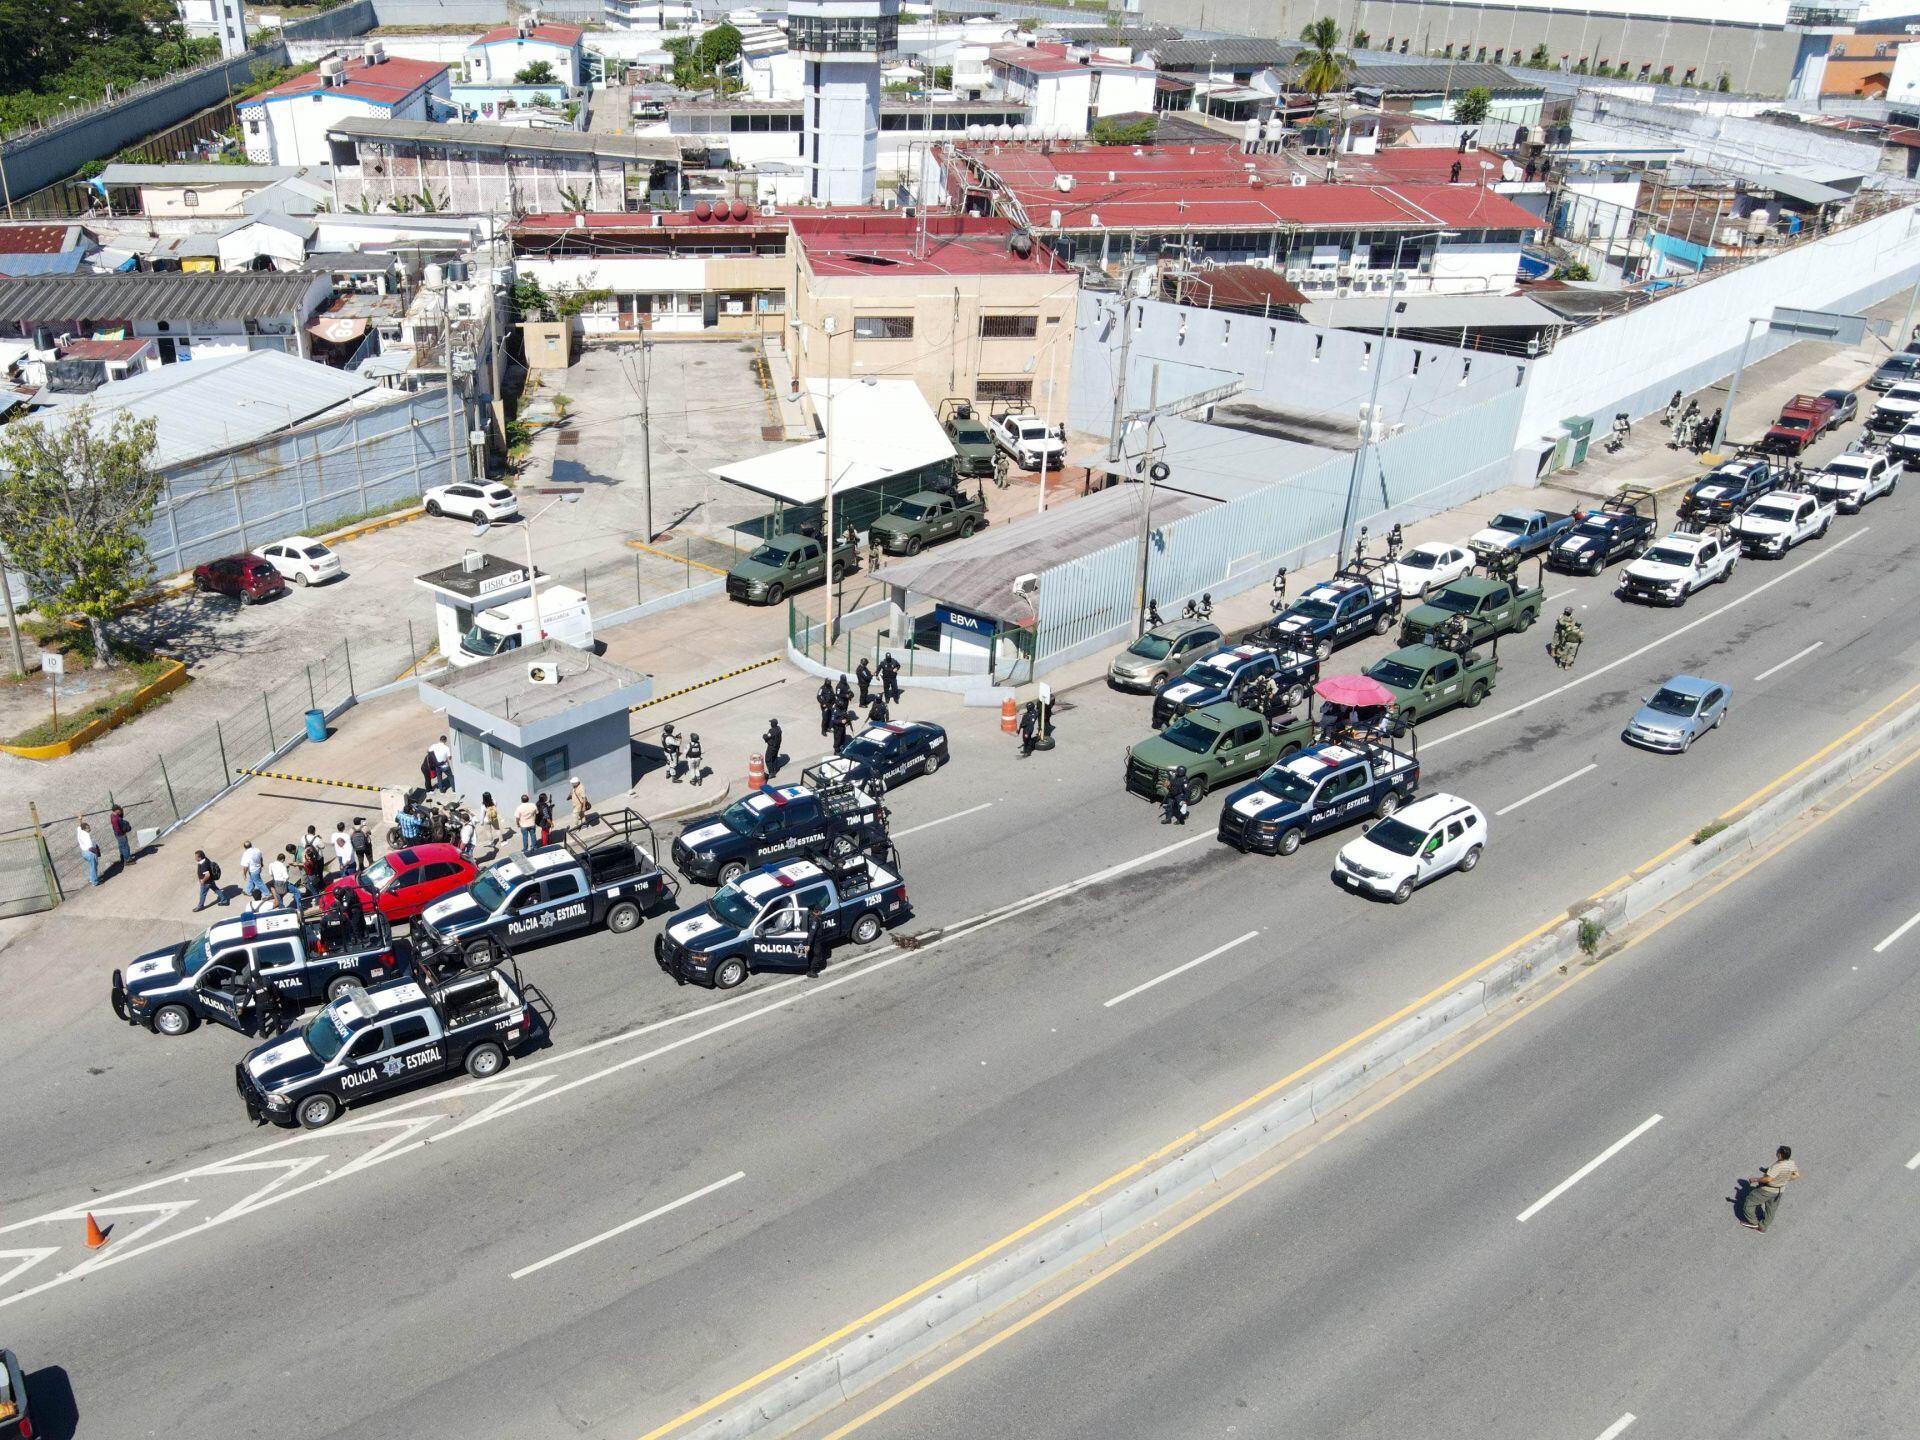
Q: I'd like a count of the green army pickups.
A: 6